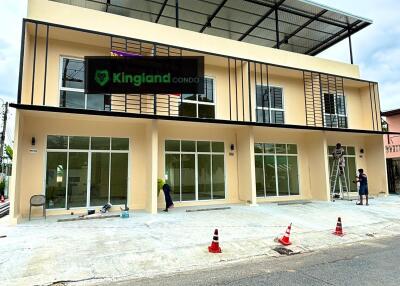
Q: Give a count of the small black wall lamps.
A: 3